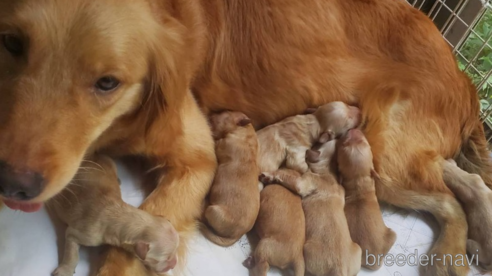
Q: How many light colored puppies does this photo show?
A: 7